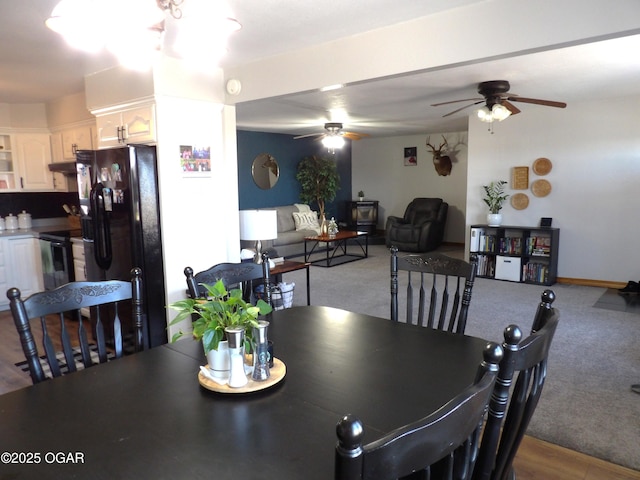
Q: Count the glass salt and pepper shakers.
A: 2